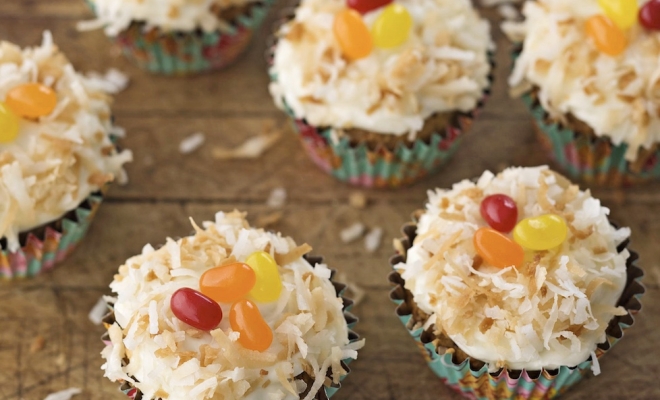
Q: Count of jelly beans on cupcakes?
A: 15